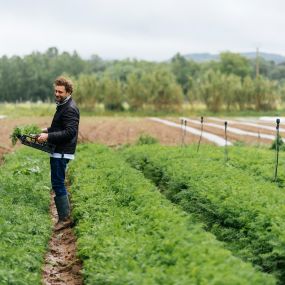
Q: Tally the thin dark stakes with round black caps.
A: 5